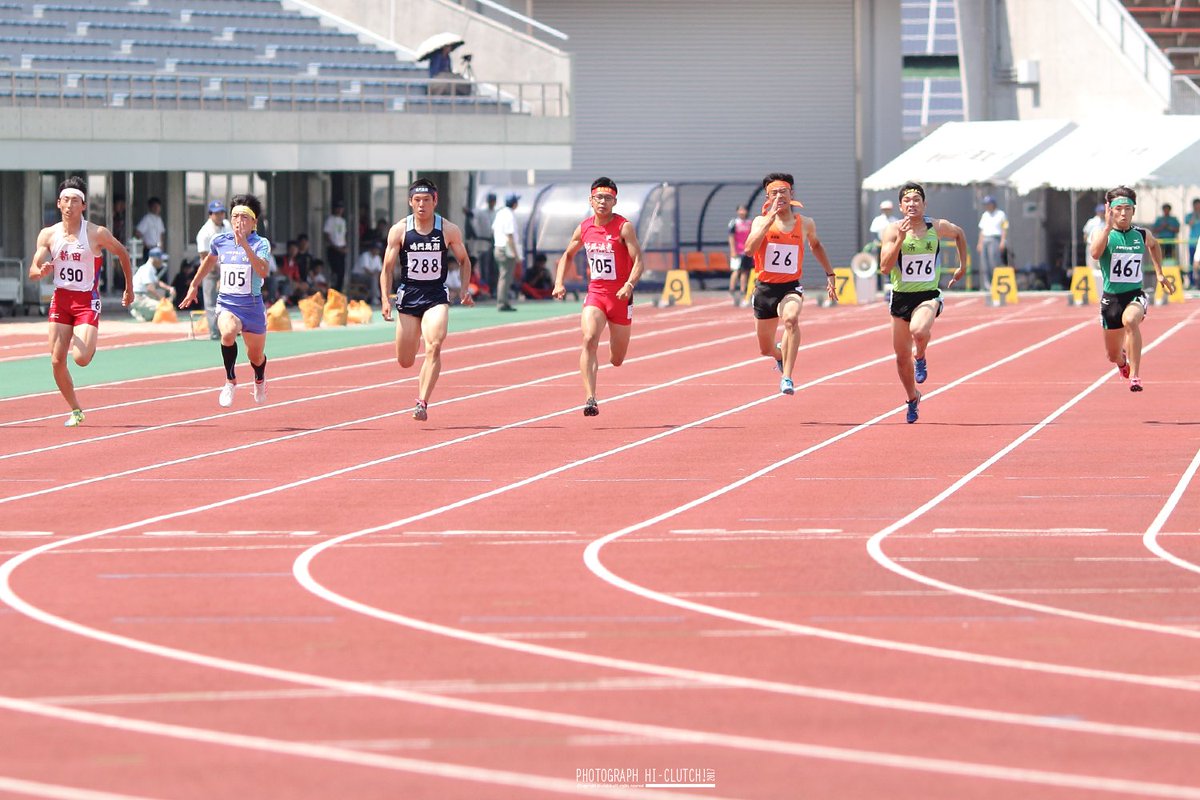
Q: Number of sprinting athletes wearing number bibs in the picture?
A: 7